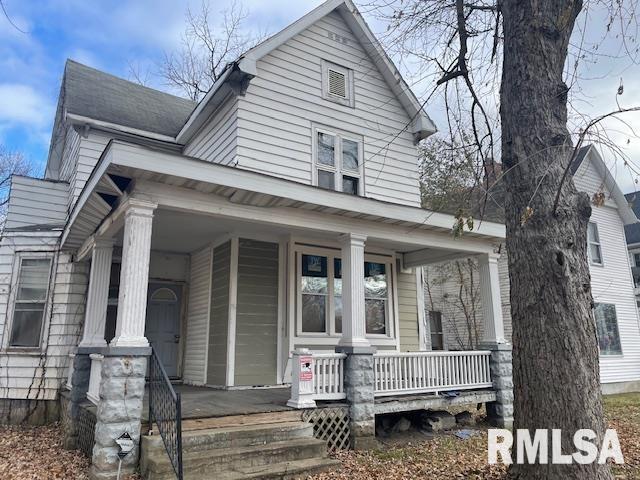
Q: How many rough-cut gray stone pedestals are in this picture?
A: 4